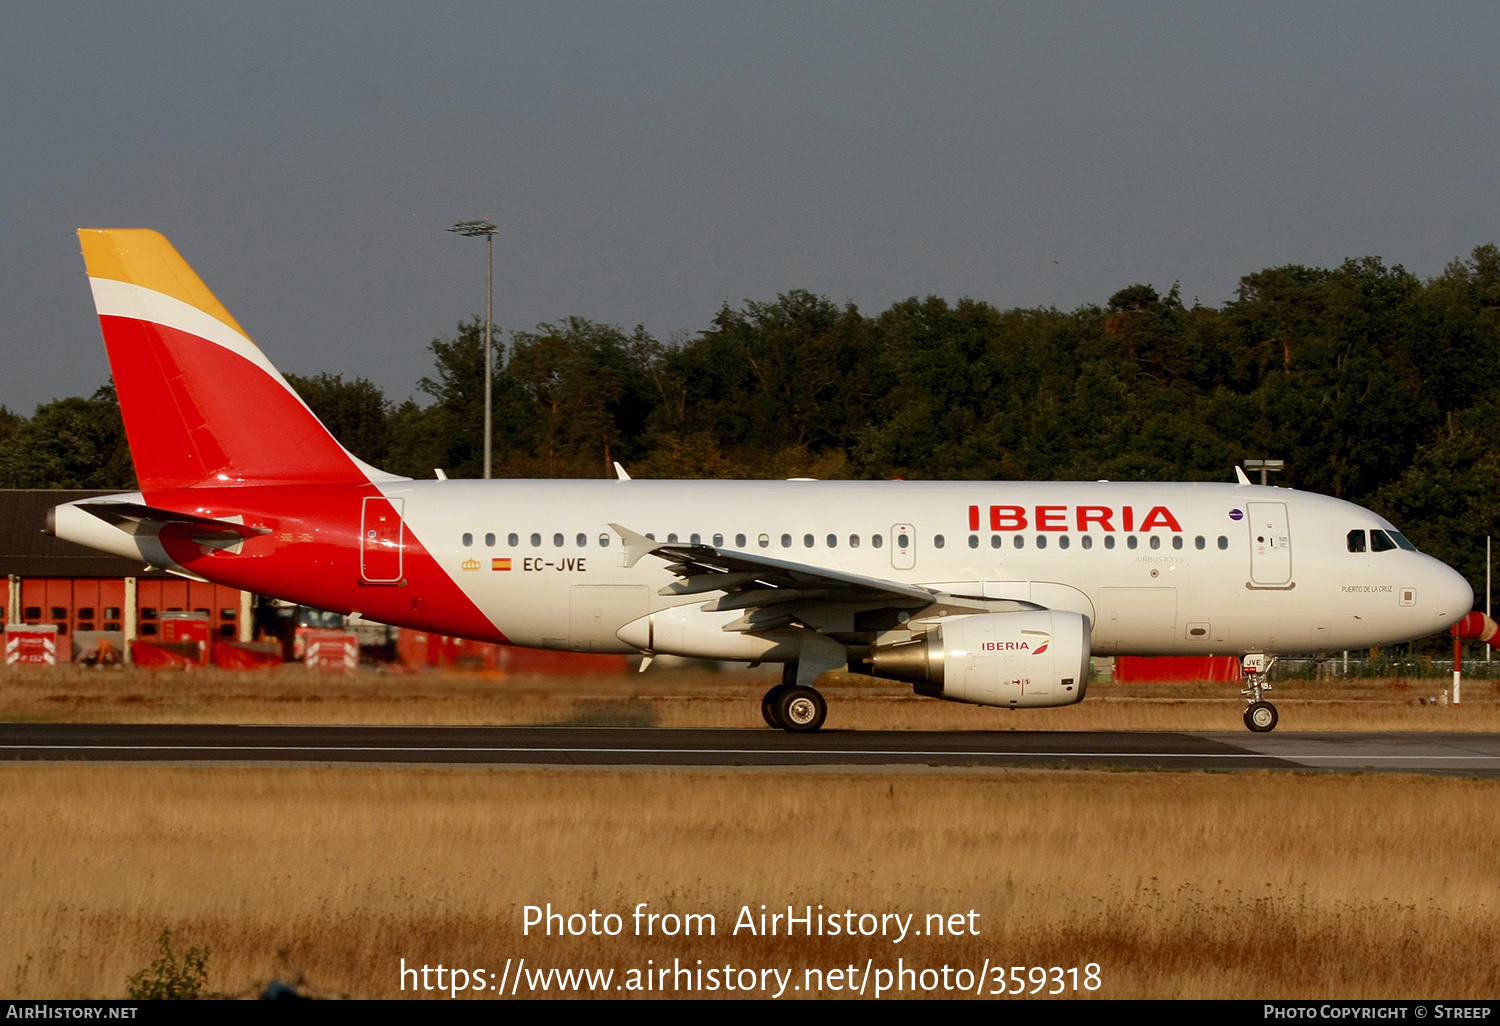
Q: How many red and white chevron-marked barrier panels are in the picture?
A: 2